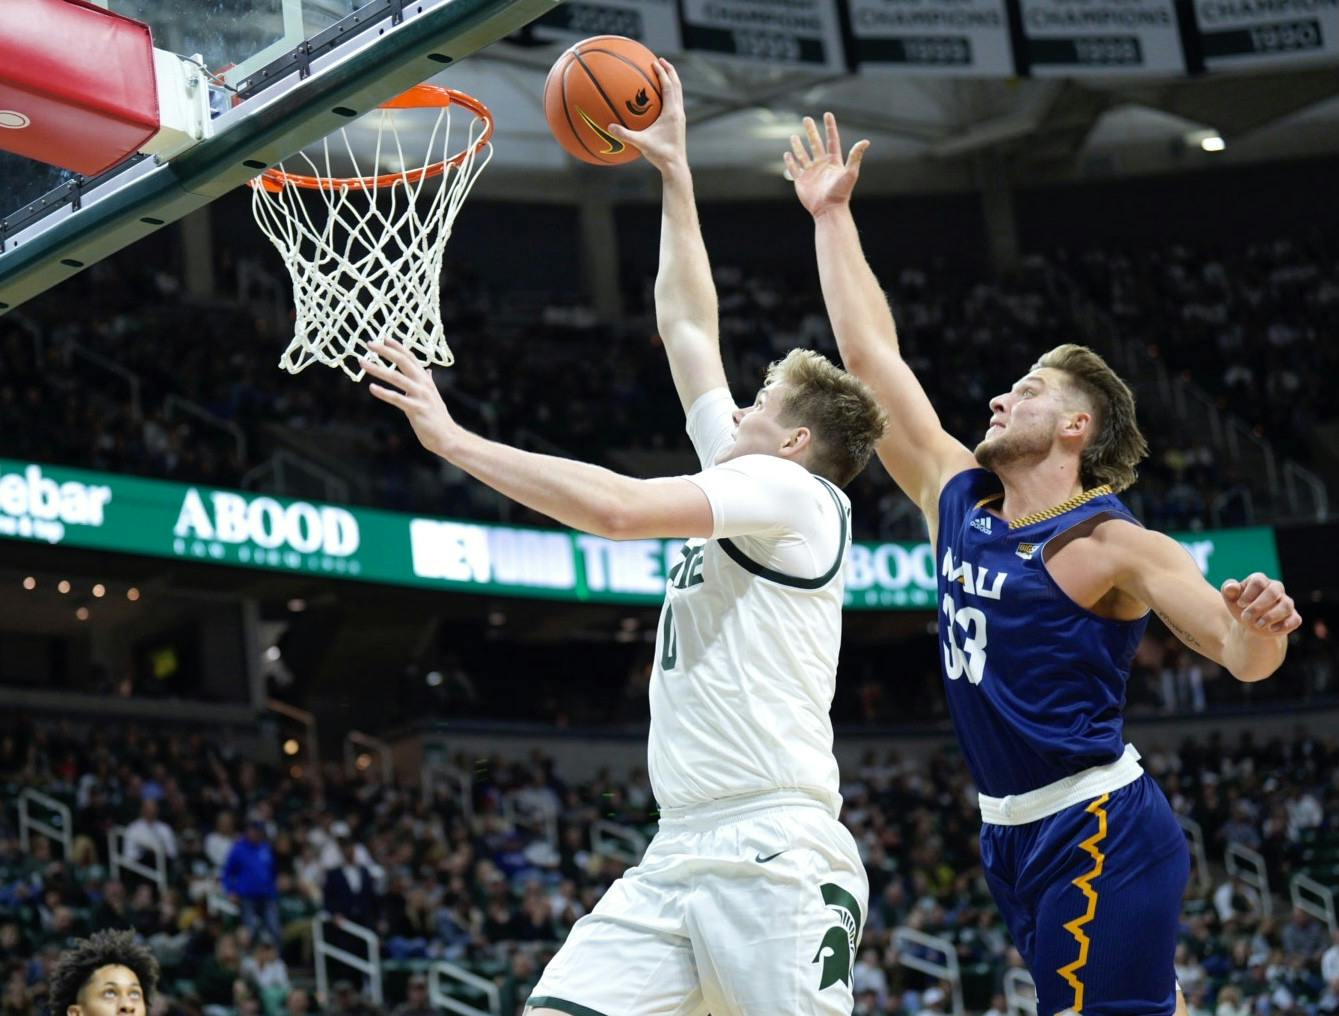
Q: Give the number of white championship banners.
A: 5